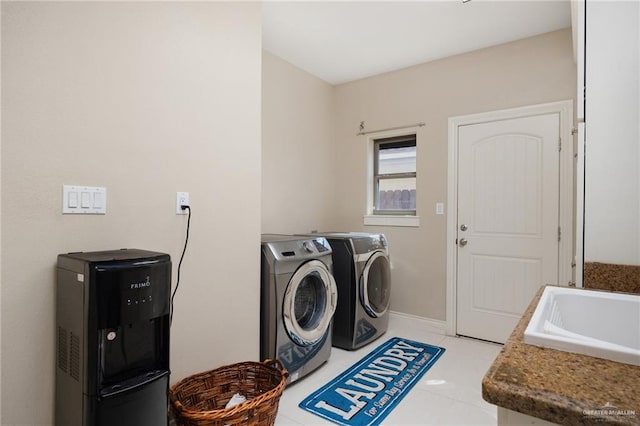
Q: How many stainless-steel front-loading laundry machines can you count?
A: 2